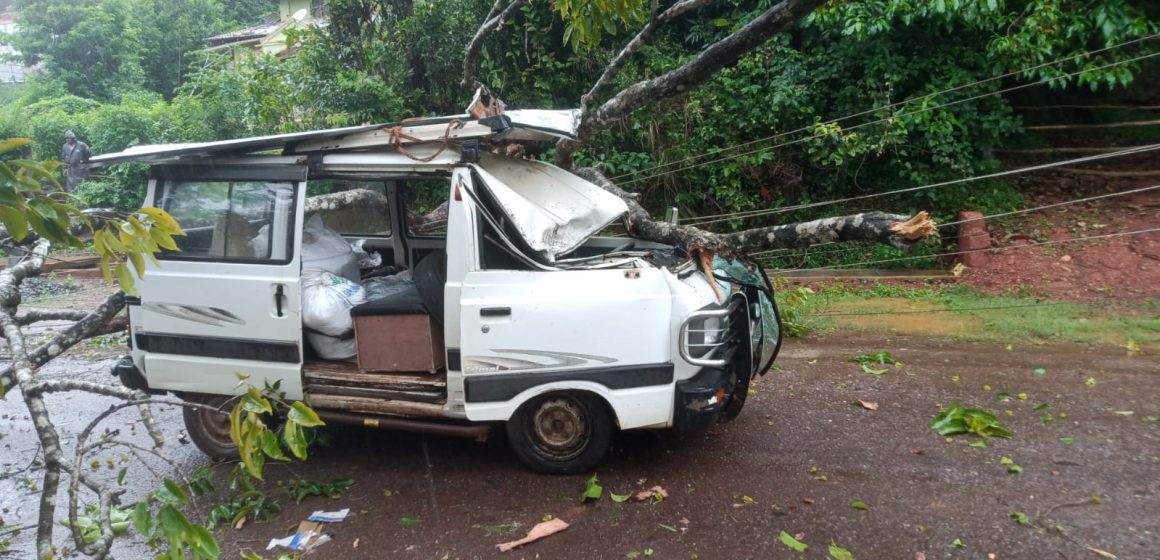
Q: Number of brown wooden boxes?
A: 1